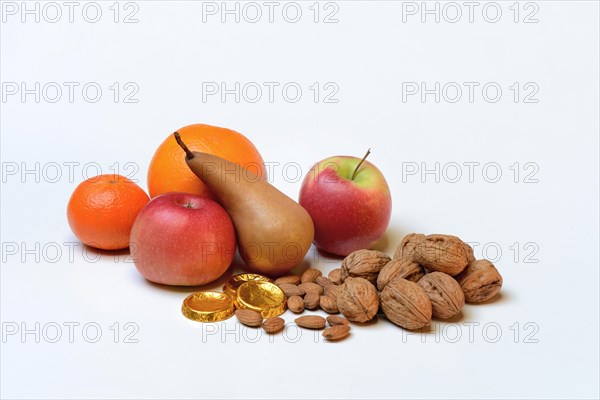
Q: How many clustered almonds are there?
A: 15